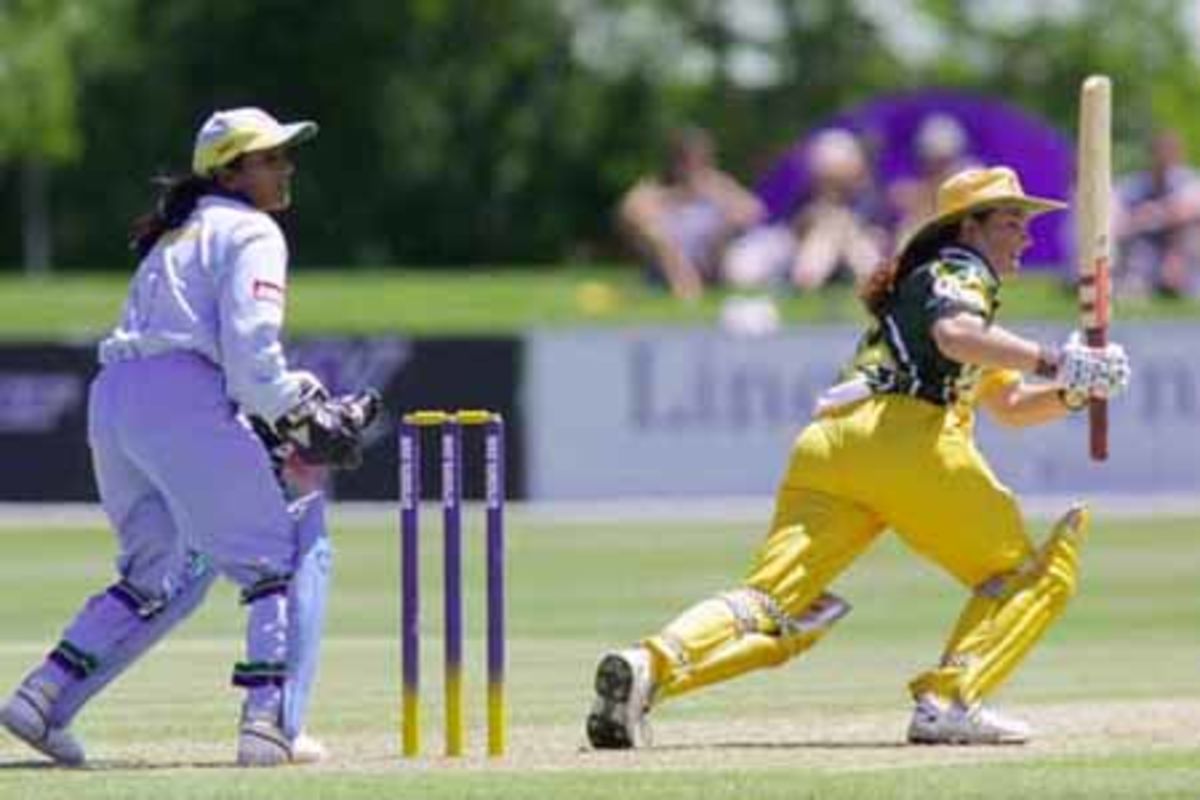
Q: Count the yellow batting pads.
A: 2